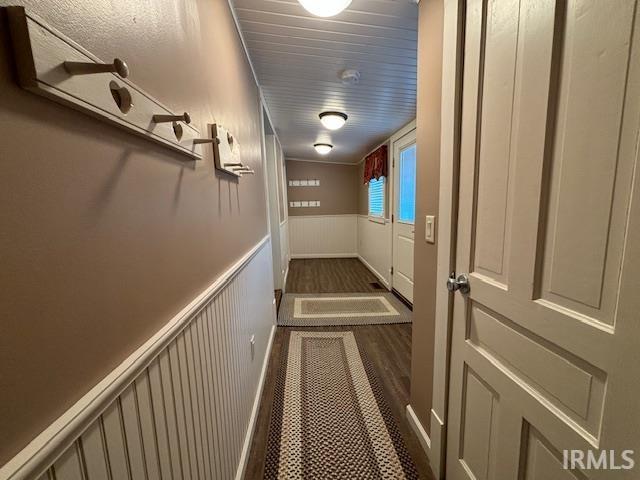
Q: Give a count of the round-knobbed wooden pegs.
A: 6